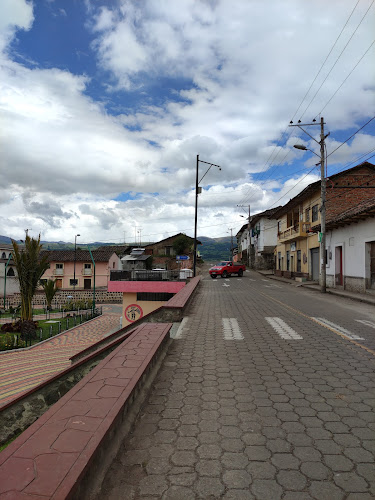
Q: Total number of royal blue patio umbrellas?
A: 0